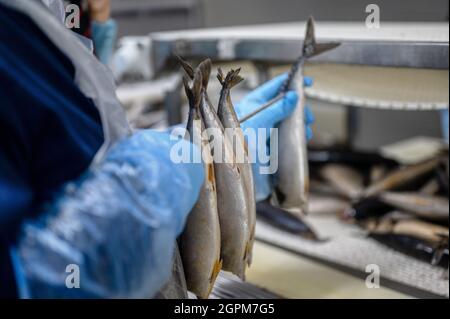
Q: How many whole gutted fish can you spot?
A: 4